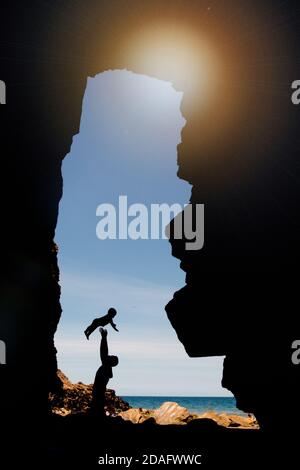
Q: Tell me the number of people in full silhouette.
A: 2